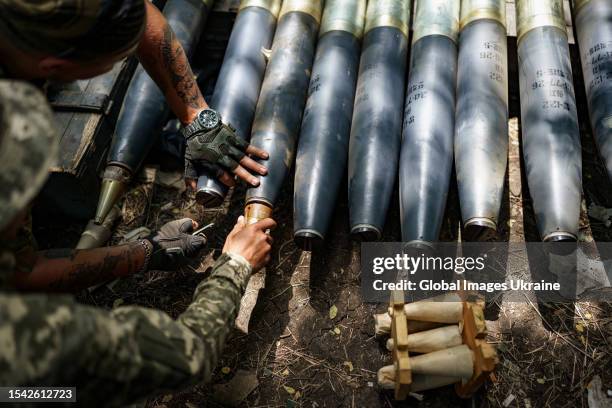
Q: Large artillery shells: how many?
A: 9